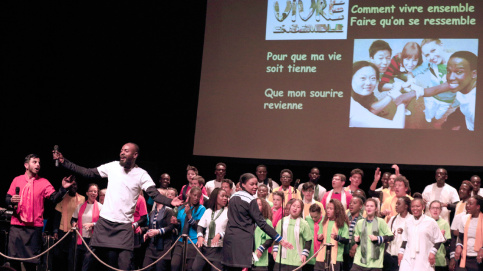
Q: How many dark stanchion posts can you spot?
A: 3